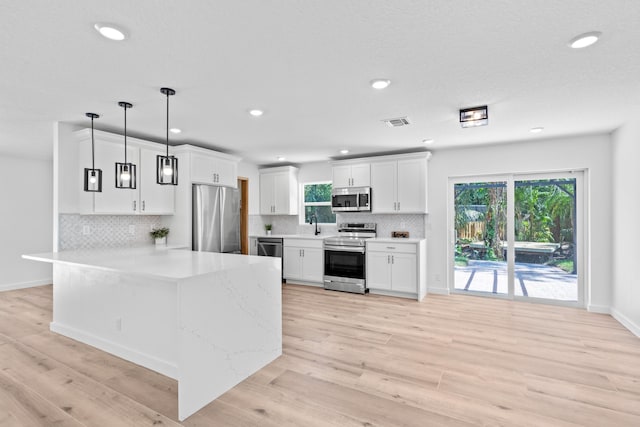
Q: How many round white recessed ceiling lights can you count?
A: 9